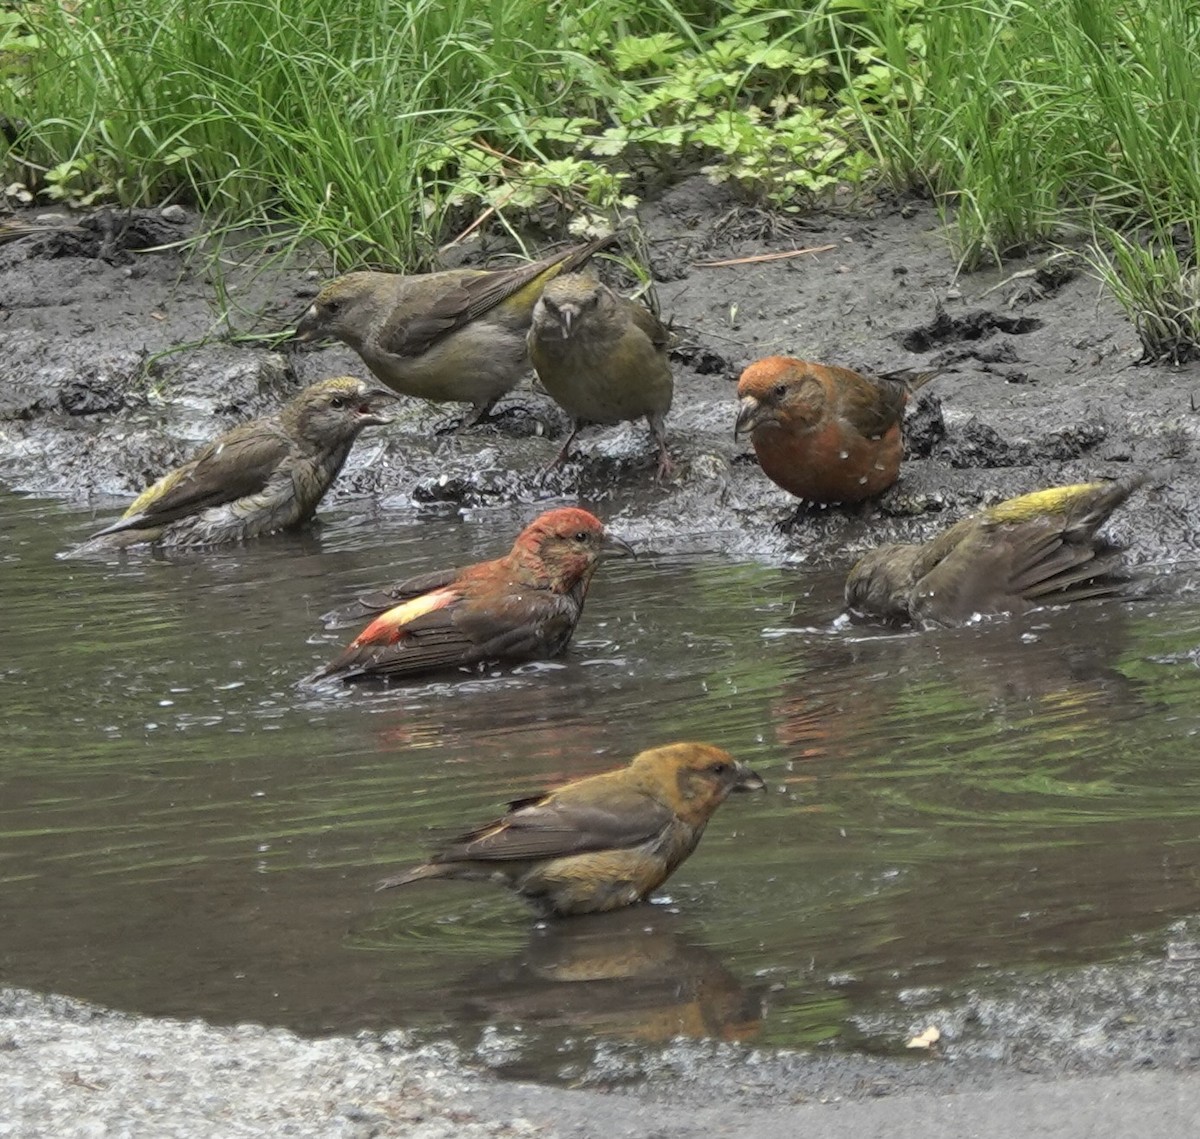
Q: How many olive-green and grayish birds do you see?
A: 4